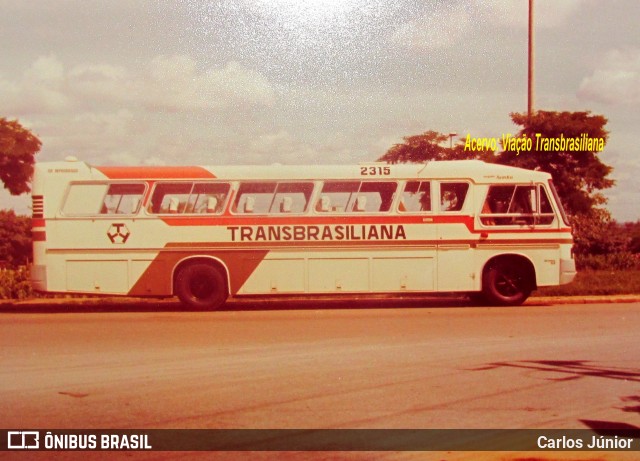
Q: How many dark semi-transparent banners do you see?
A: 1